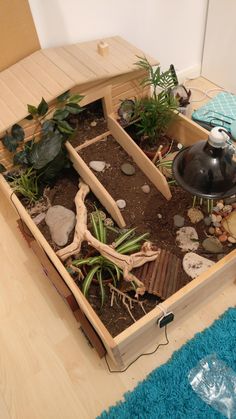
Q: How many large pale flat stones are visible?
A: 3